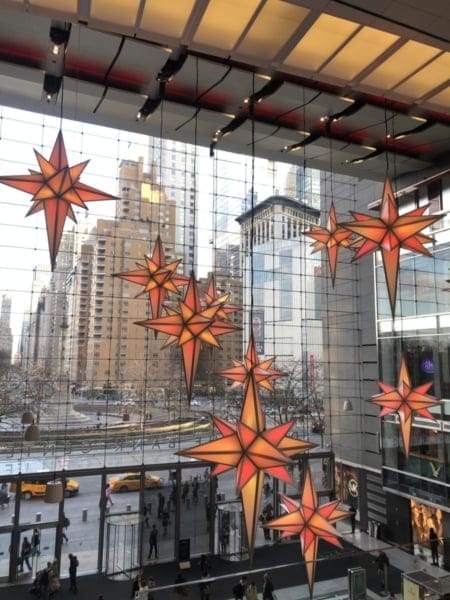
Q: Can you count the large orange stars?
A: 10